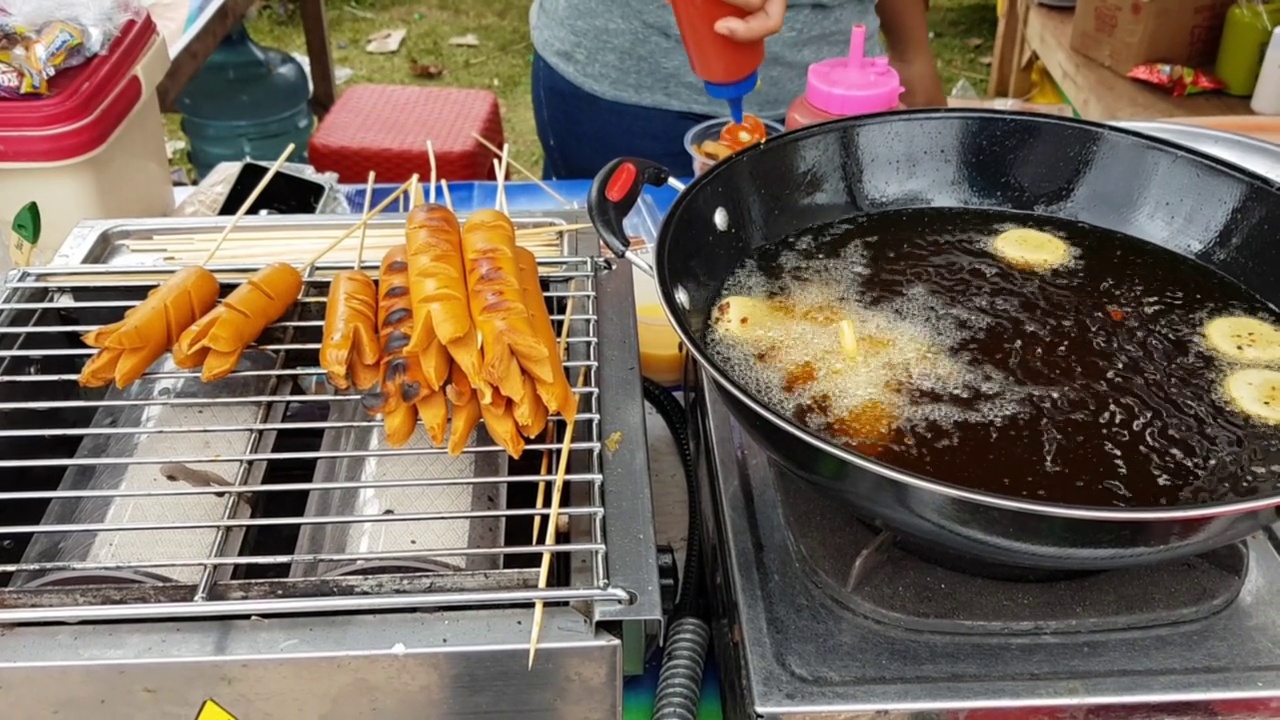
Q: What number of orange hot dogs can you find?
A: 7